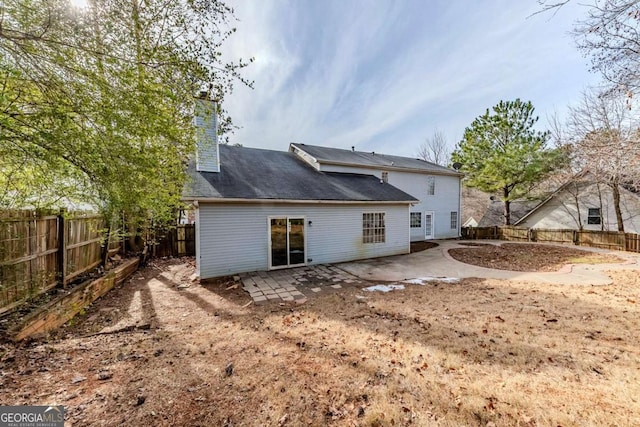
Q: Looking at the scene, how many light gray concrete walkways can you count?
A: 1